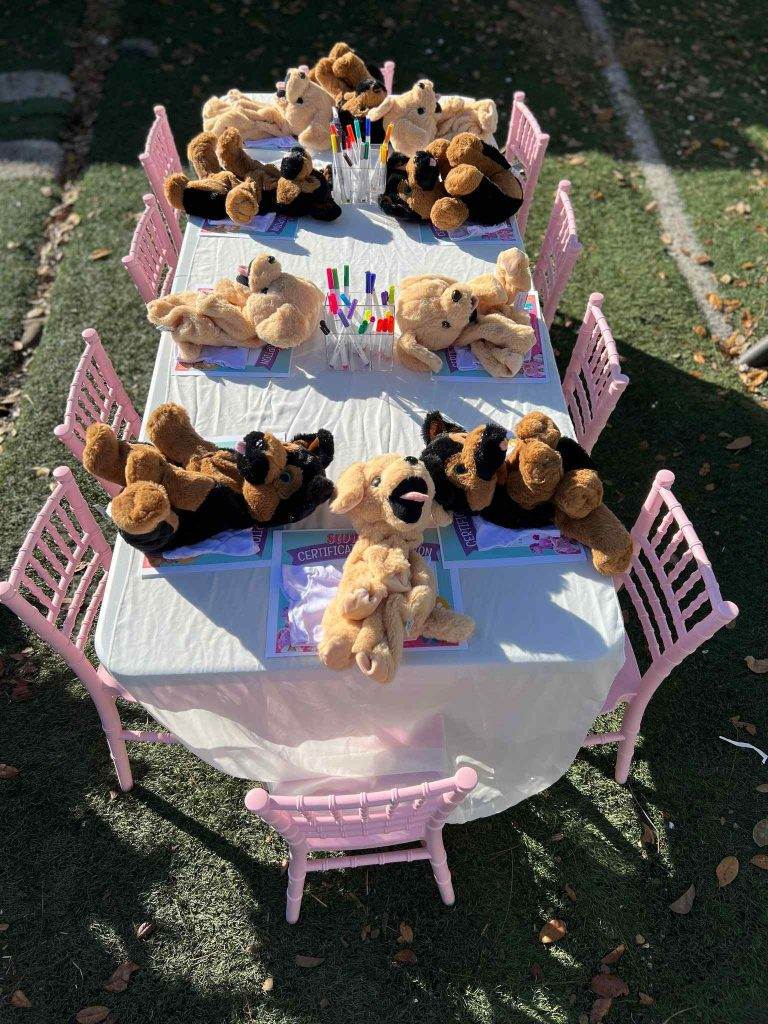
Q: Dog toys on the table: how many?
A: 10